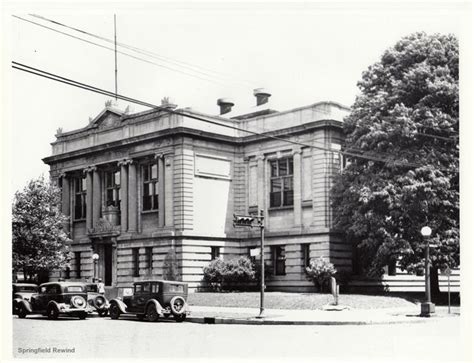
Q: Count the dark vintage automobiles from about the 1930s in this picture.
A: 4